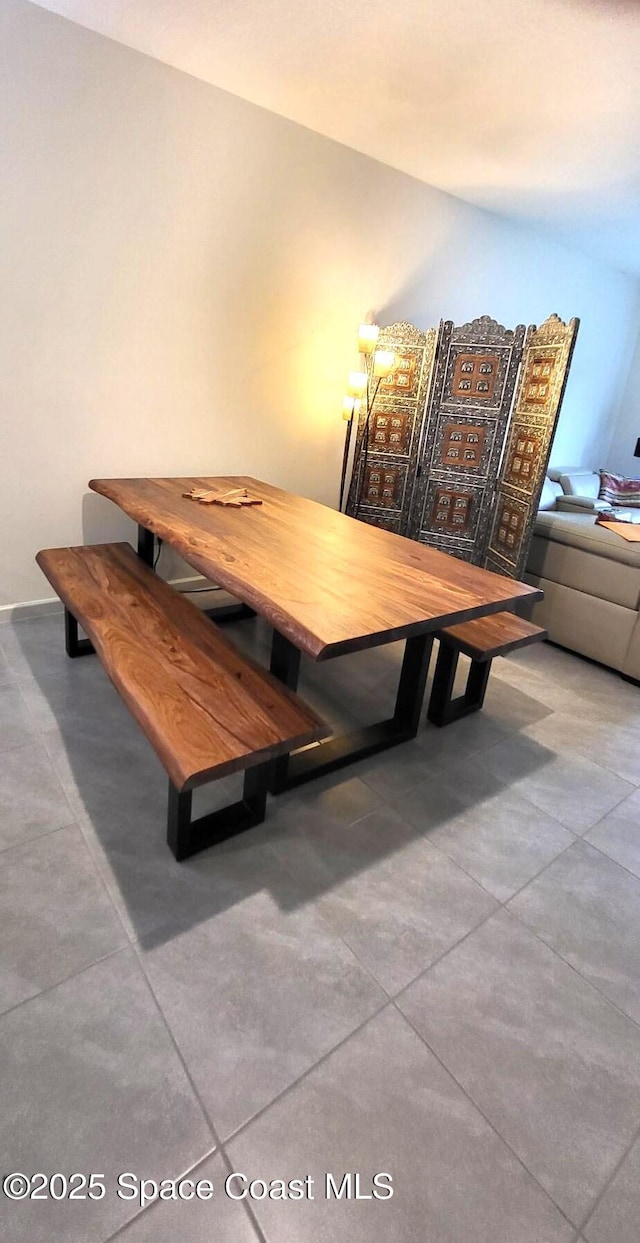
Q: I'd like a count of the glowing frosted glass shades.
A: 4